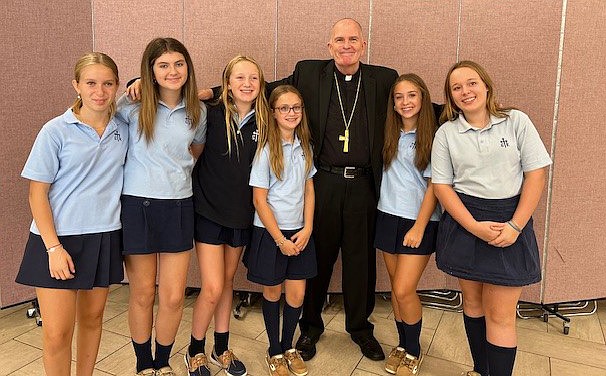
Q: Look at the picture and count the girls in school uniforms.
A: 6